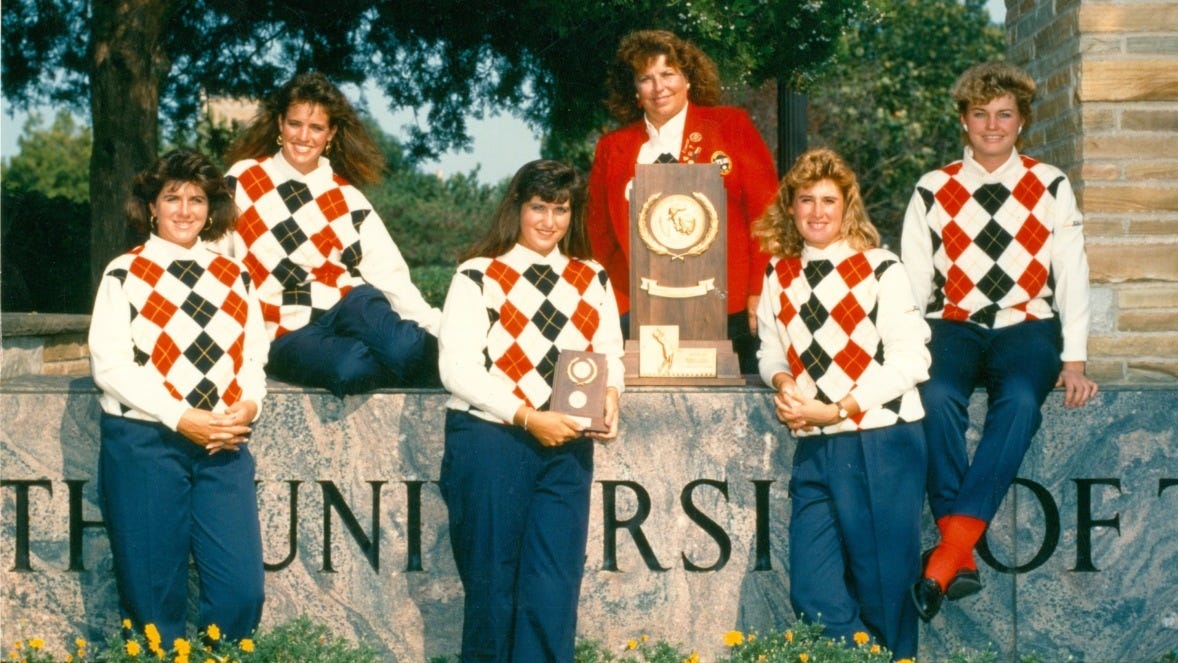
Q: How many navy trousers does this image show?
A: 5